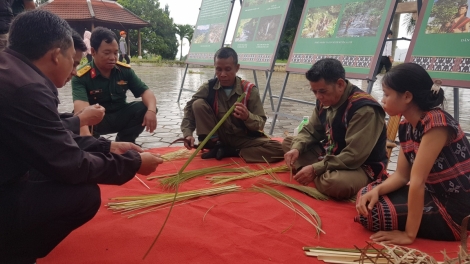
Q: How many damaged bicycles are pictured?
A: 0